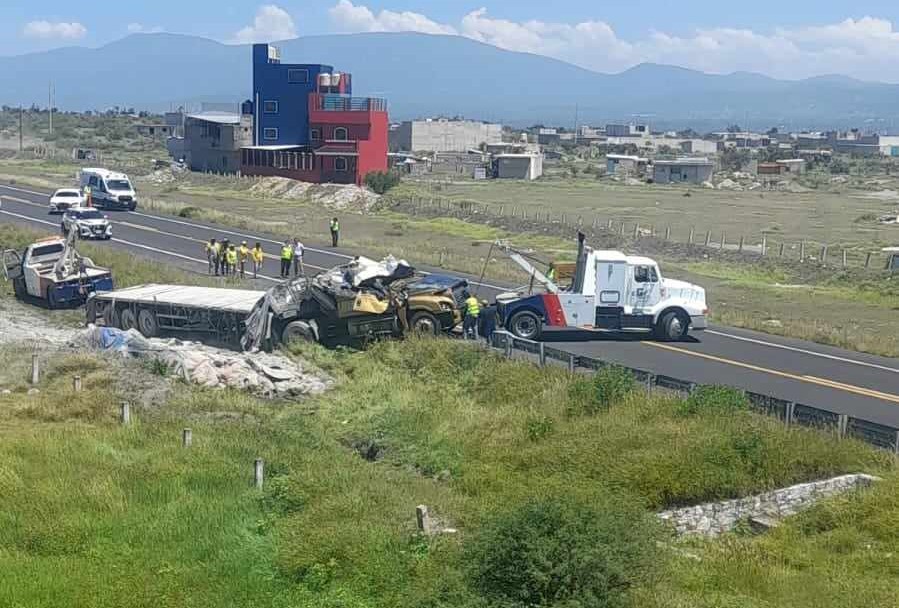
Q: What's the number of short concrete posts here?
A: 6